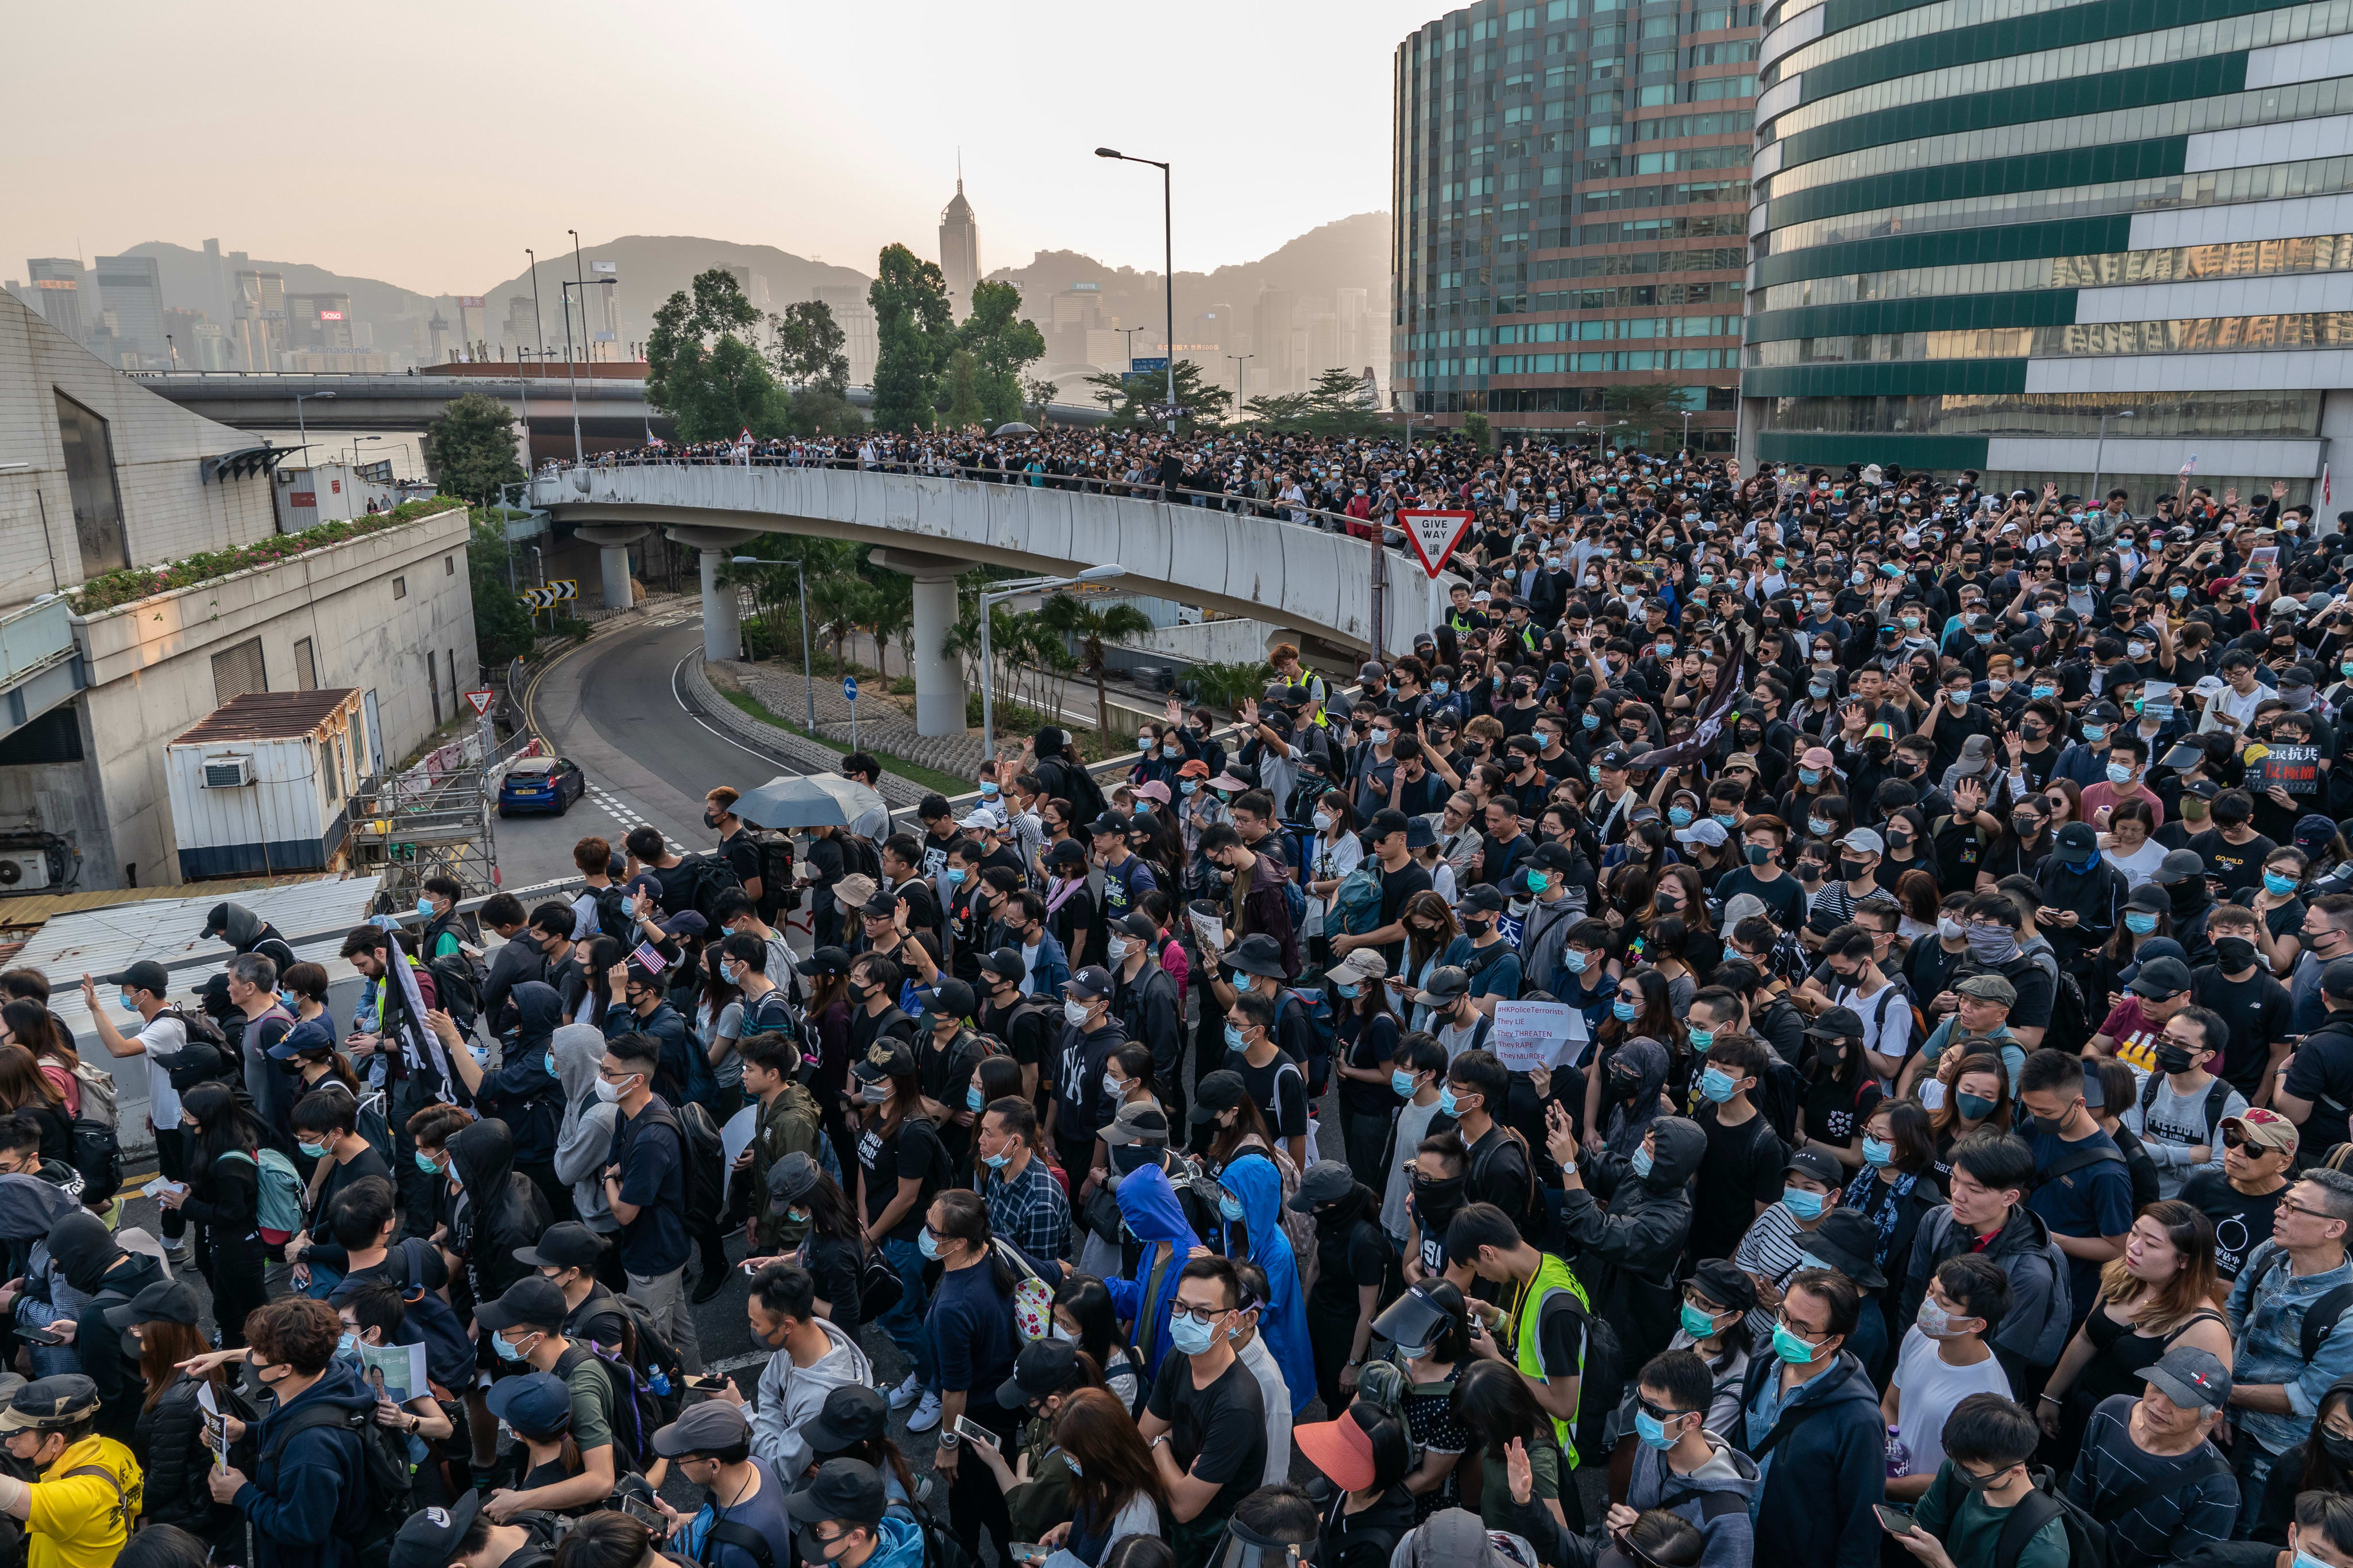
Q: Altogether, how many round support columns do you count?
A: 3